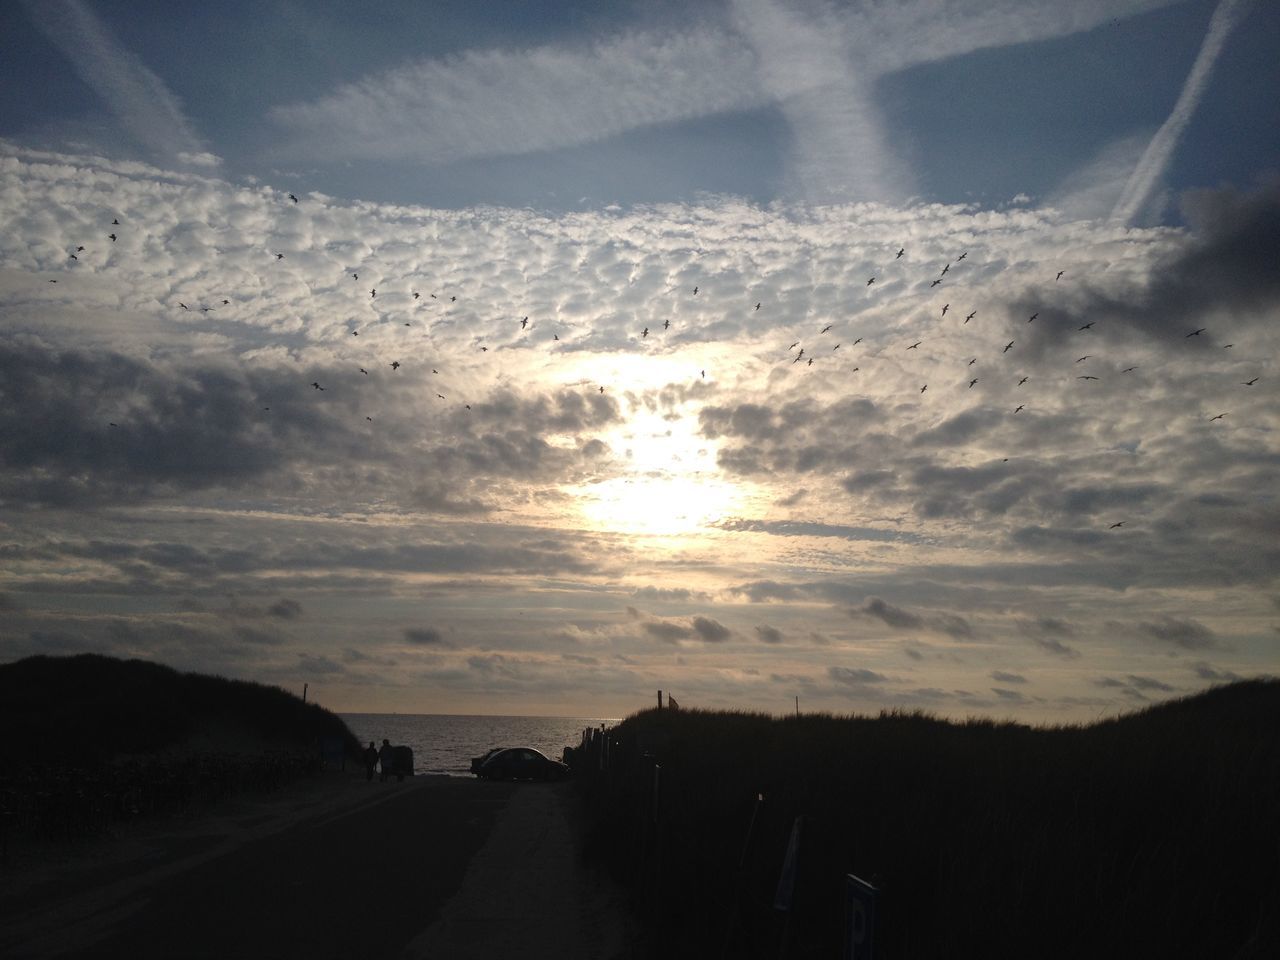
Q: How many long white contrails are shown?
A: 4